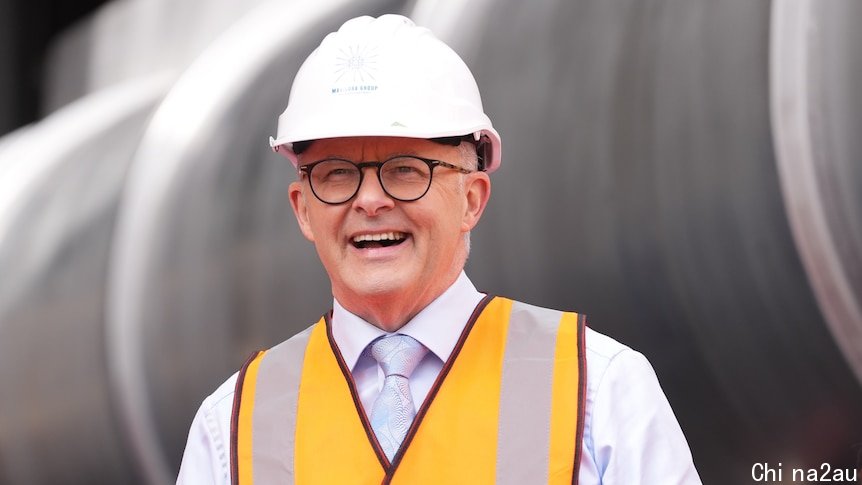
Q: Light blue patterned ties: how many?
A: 1